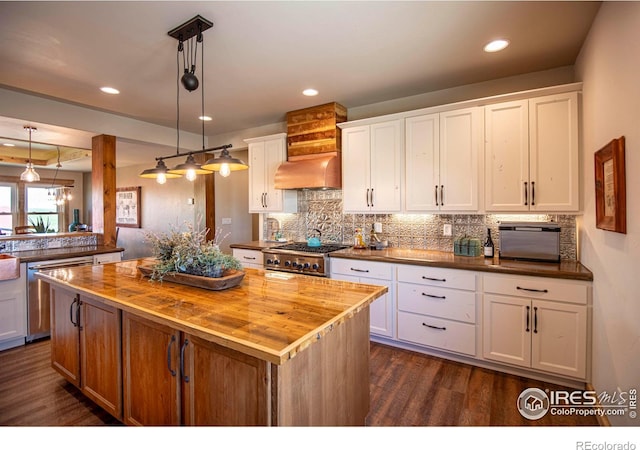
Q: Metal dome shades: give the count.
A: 3